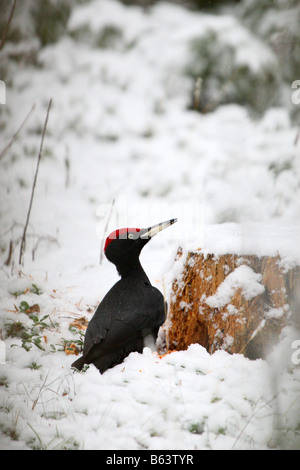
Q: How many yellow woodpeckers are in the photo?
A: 0